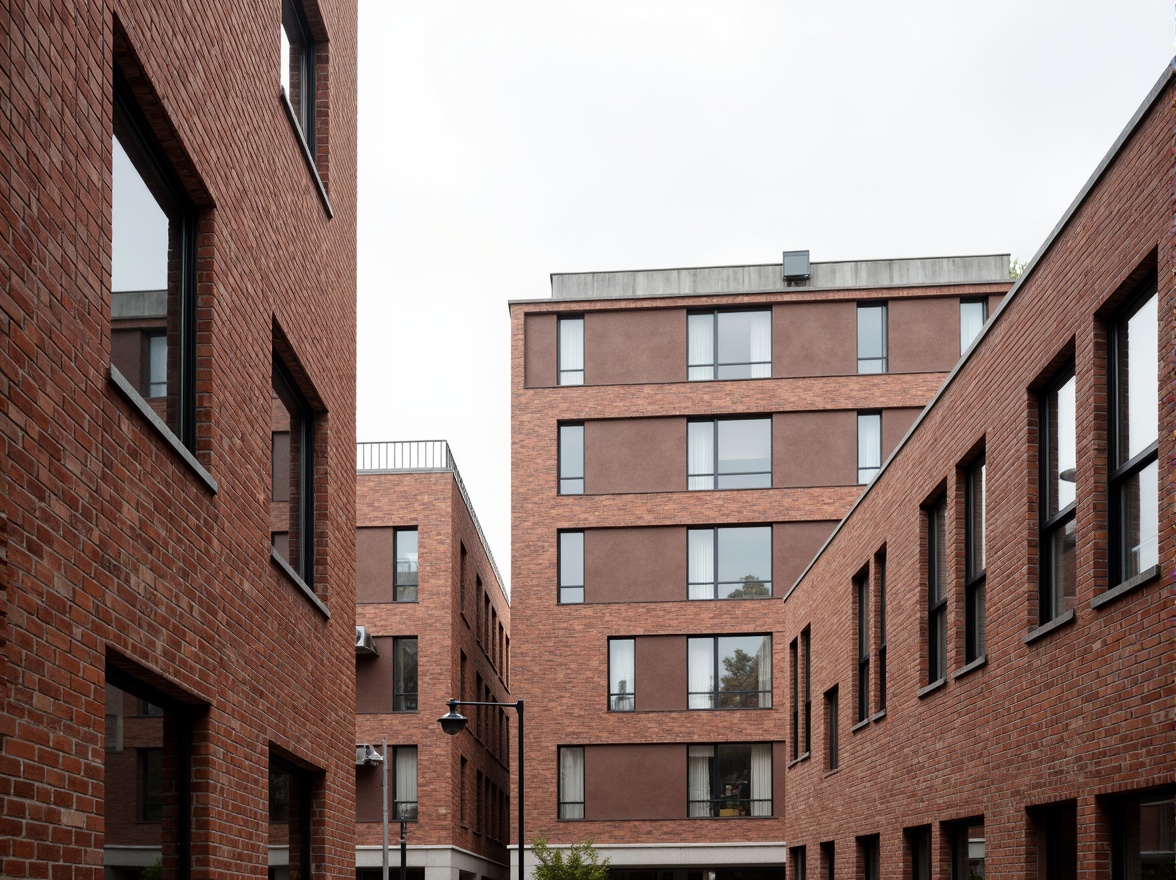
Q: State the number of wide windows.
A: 5